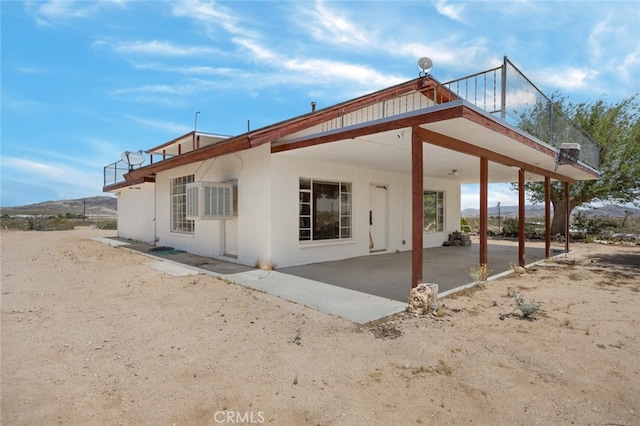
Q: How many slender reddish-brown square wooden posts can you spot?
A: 5